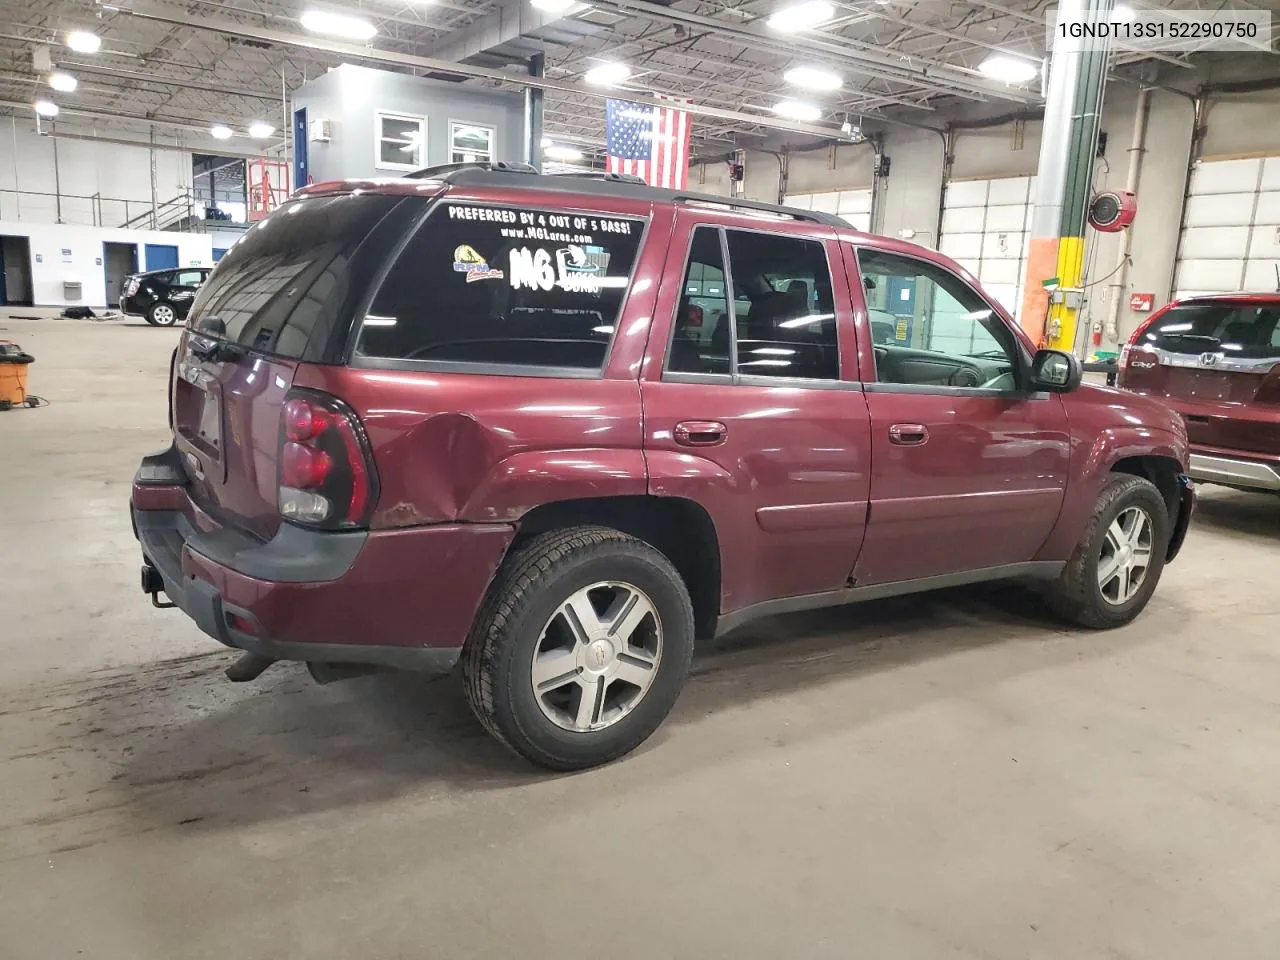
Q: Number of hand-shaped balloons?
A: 0